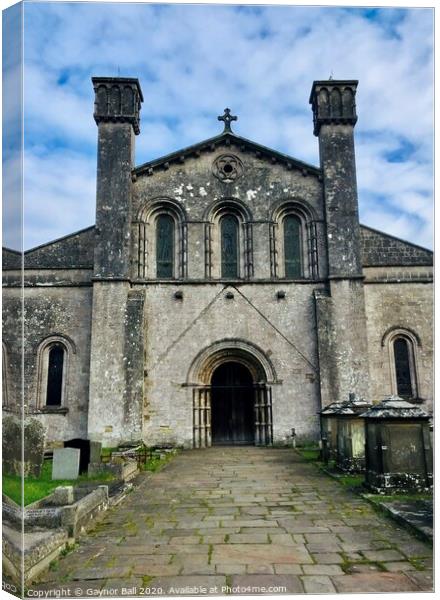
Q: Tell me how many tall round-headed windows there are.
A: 5